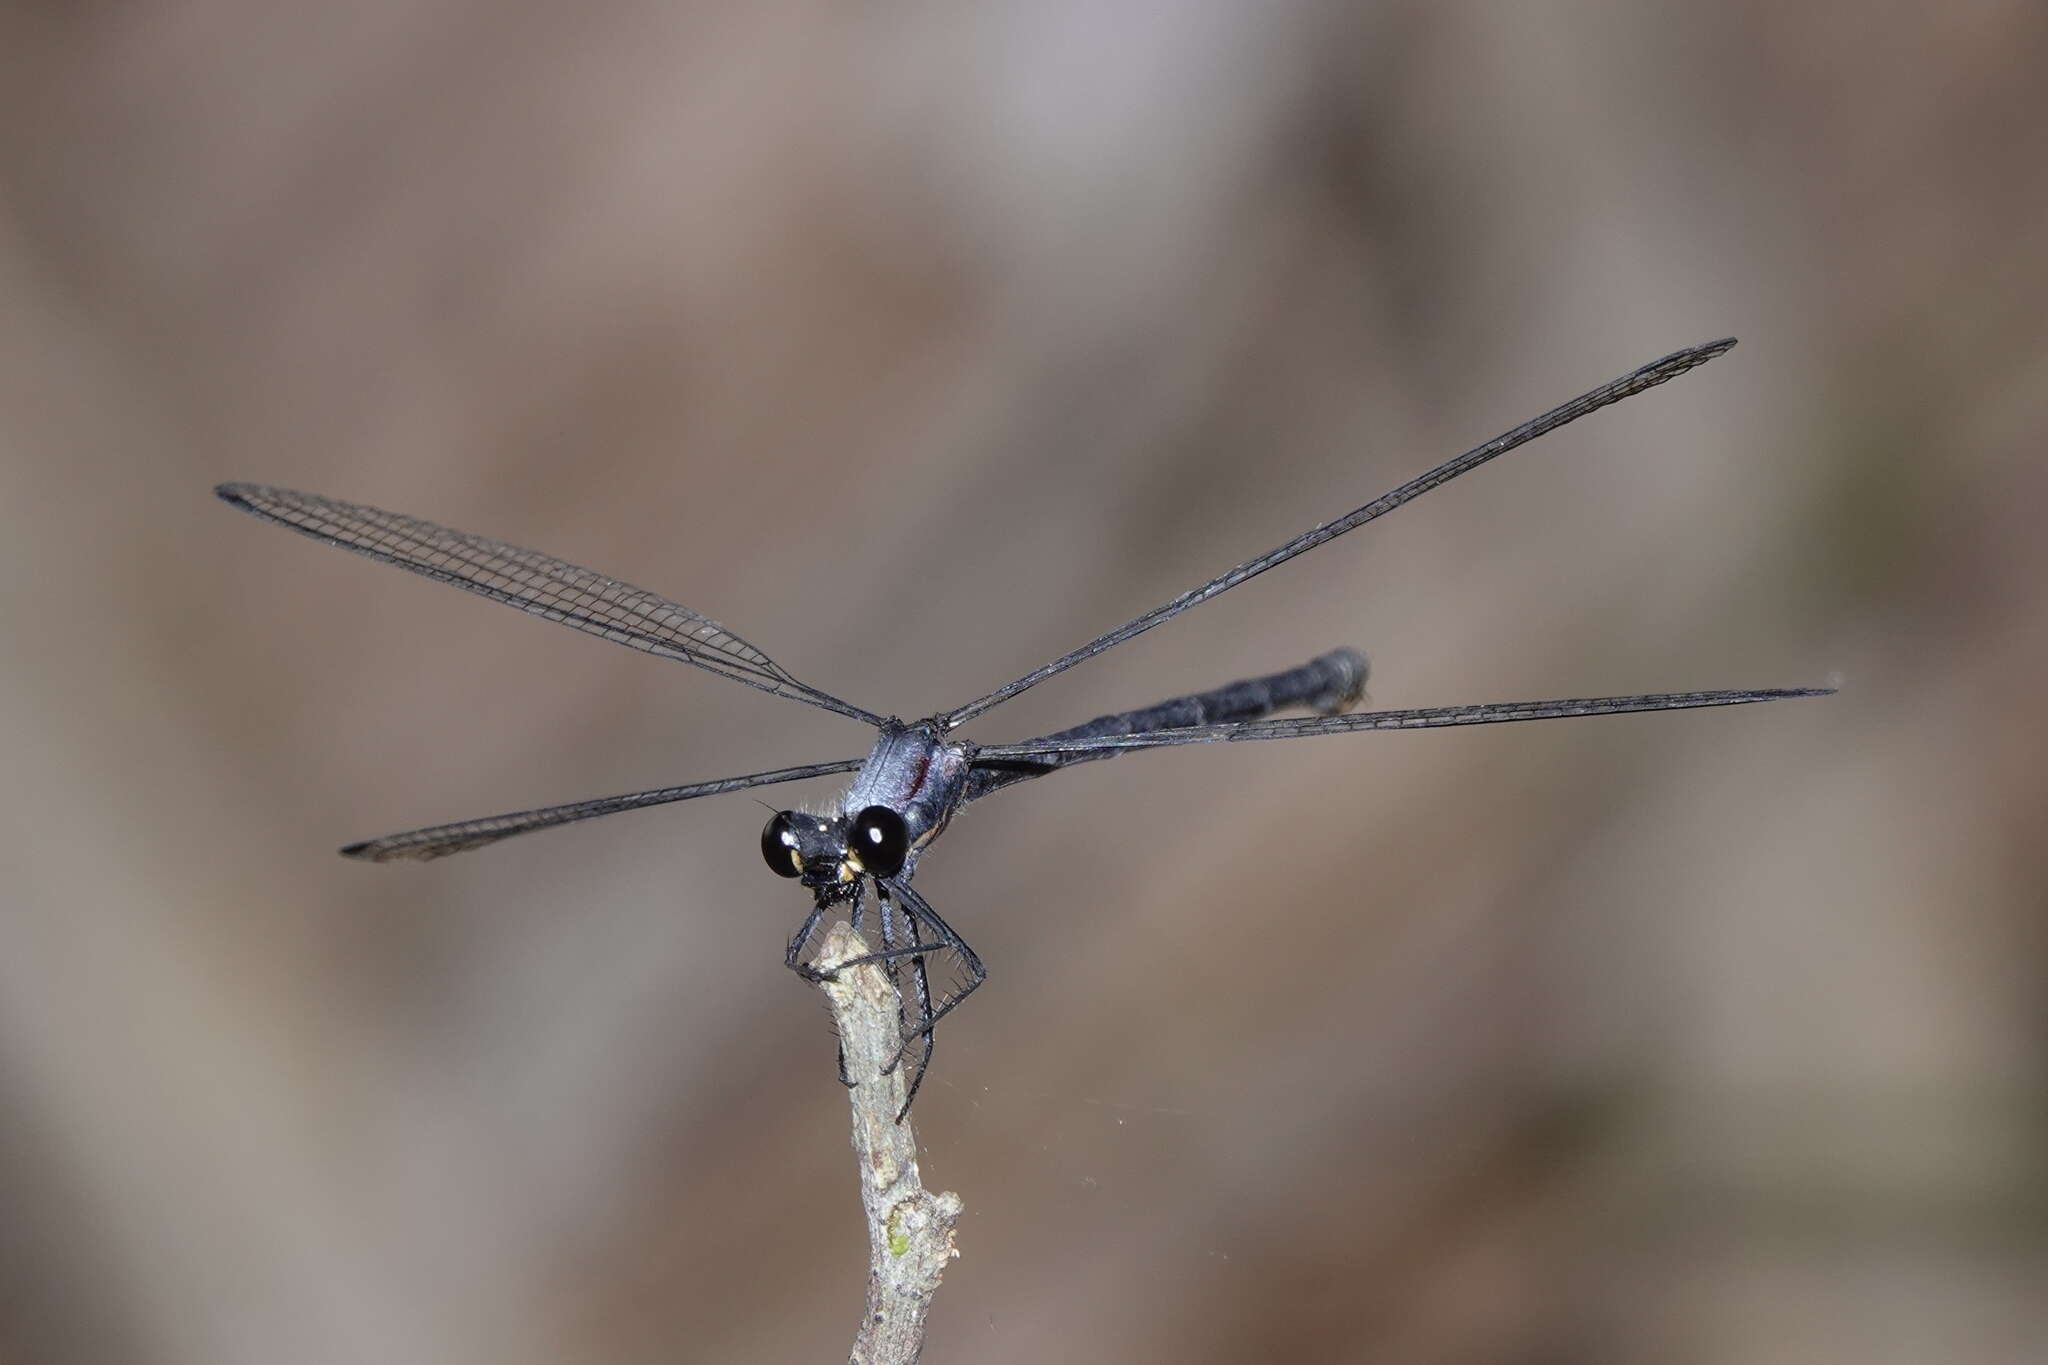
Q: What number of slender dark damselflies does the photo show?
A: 1